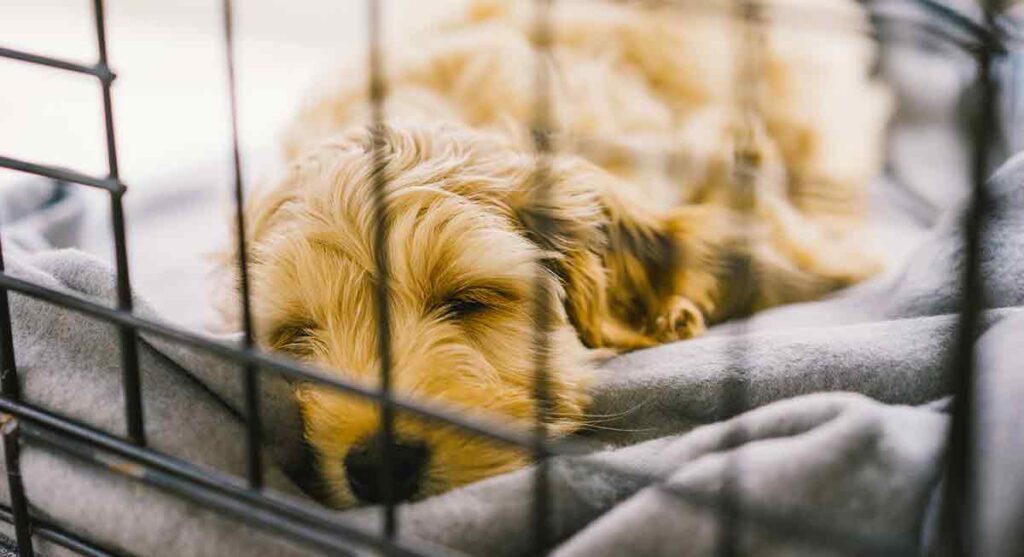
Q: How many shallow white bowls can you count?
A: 0